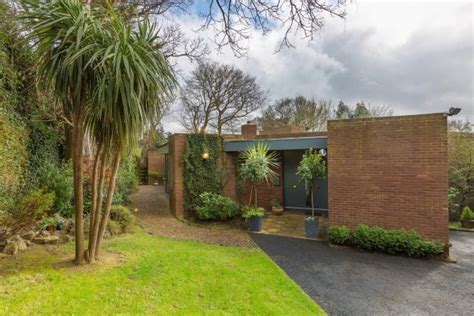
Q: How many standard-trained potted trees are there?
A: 2